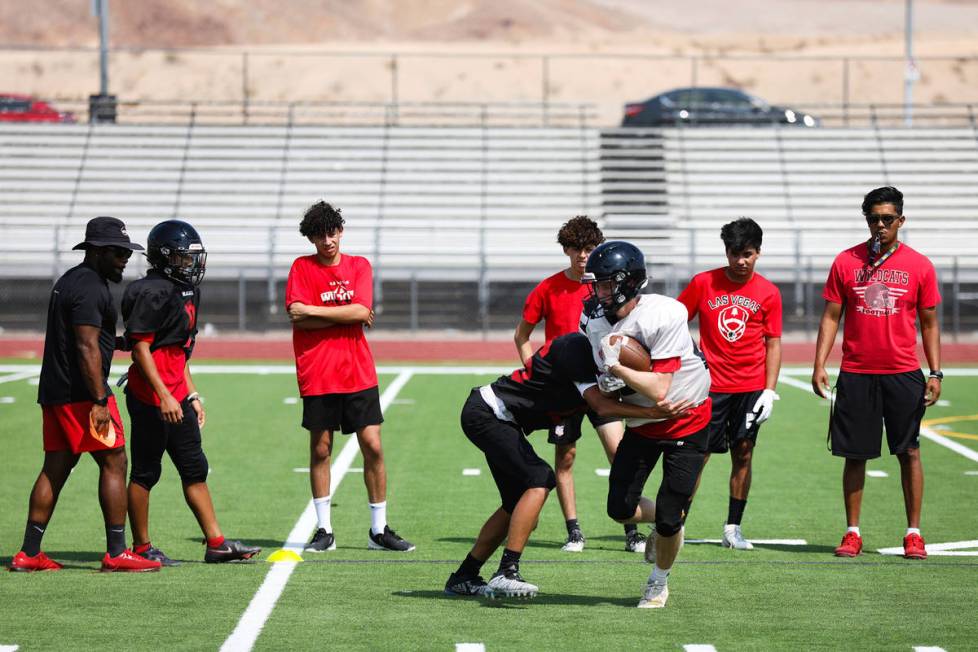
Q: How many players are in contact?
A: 2